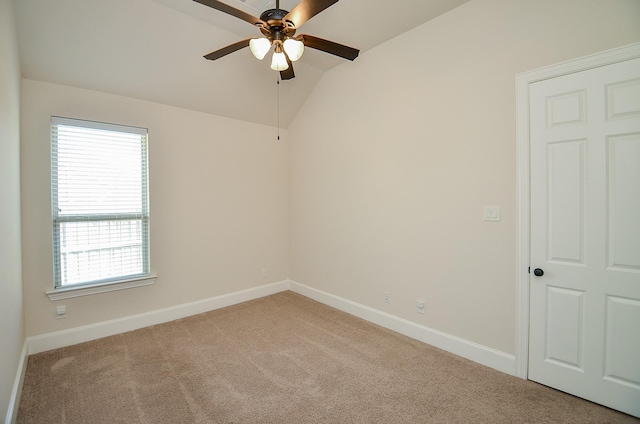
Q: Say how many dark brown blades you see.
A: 5